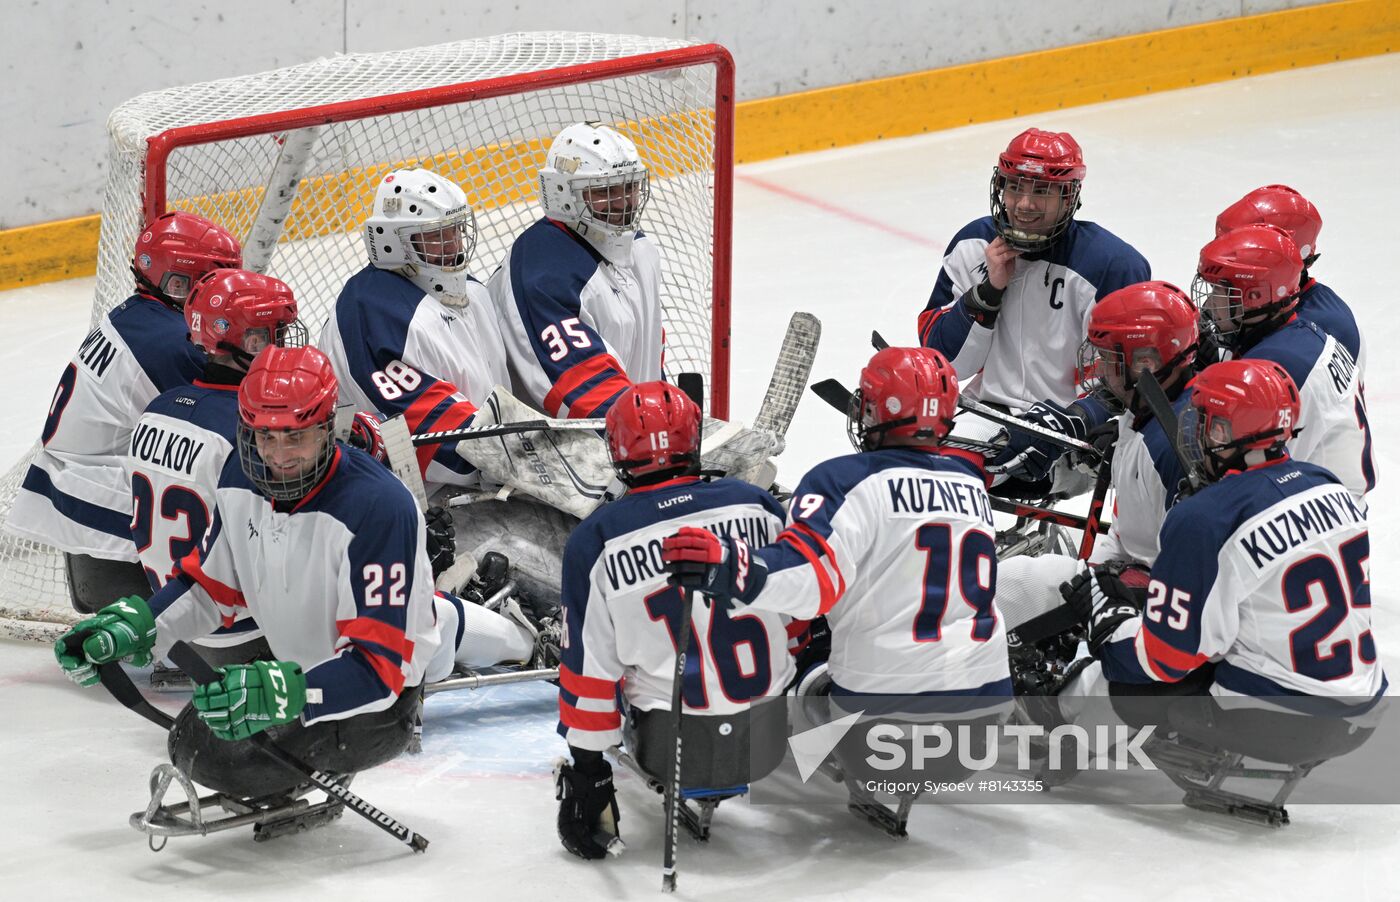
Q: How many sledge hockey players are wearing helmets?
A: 12